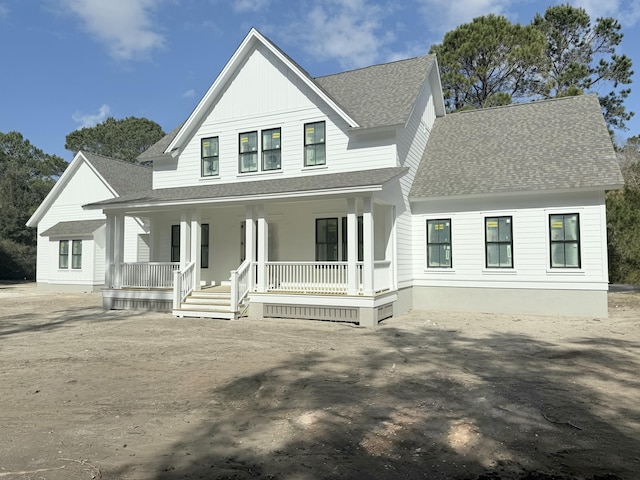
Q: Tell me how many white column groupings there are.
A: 4